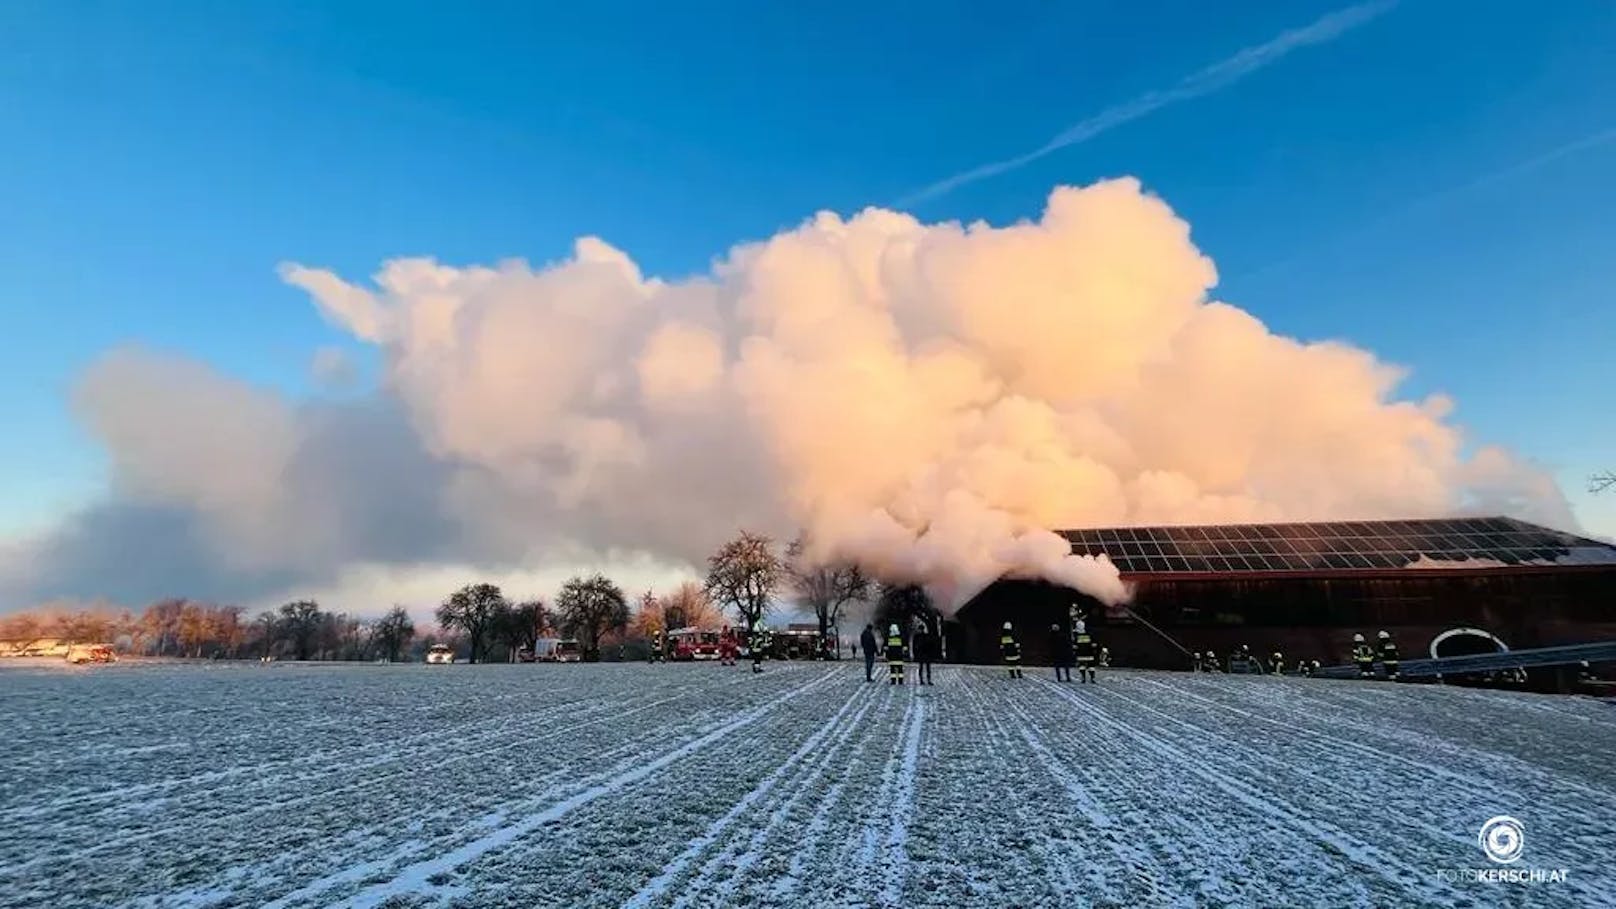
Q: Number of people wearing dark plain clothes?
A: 3